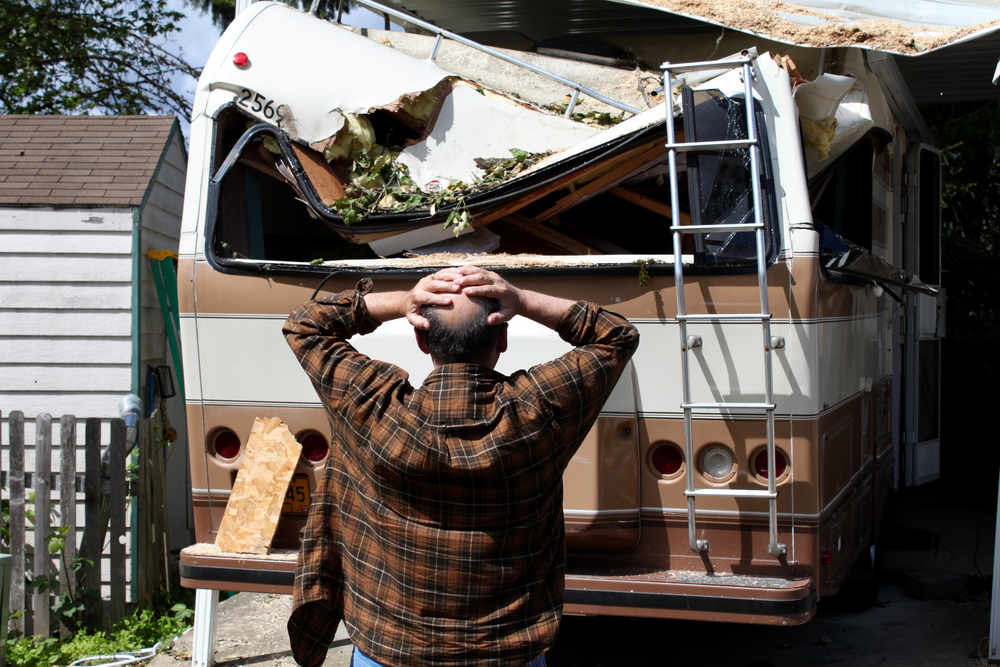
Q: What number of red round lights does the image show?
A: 5